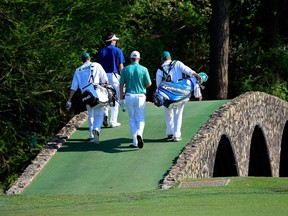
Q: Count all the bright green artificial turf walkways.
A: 1